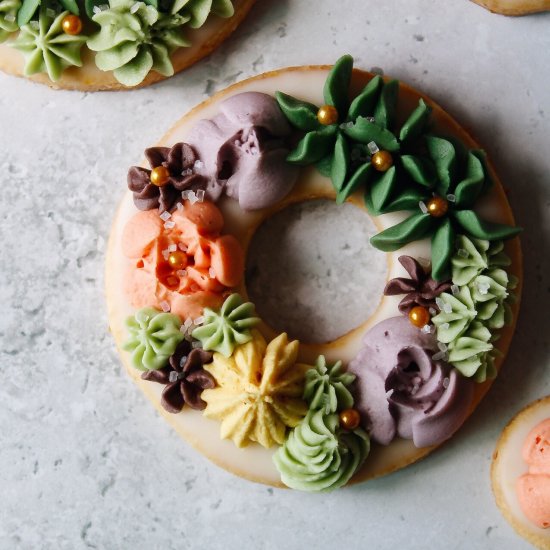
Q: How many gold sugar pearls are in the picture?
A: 8